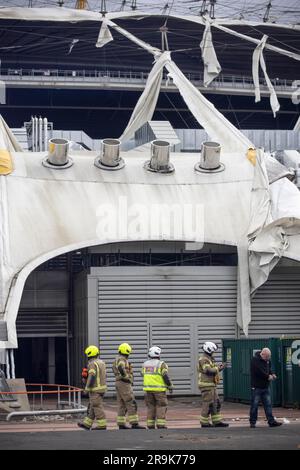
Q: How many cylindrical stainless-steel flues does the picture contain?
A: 4